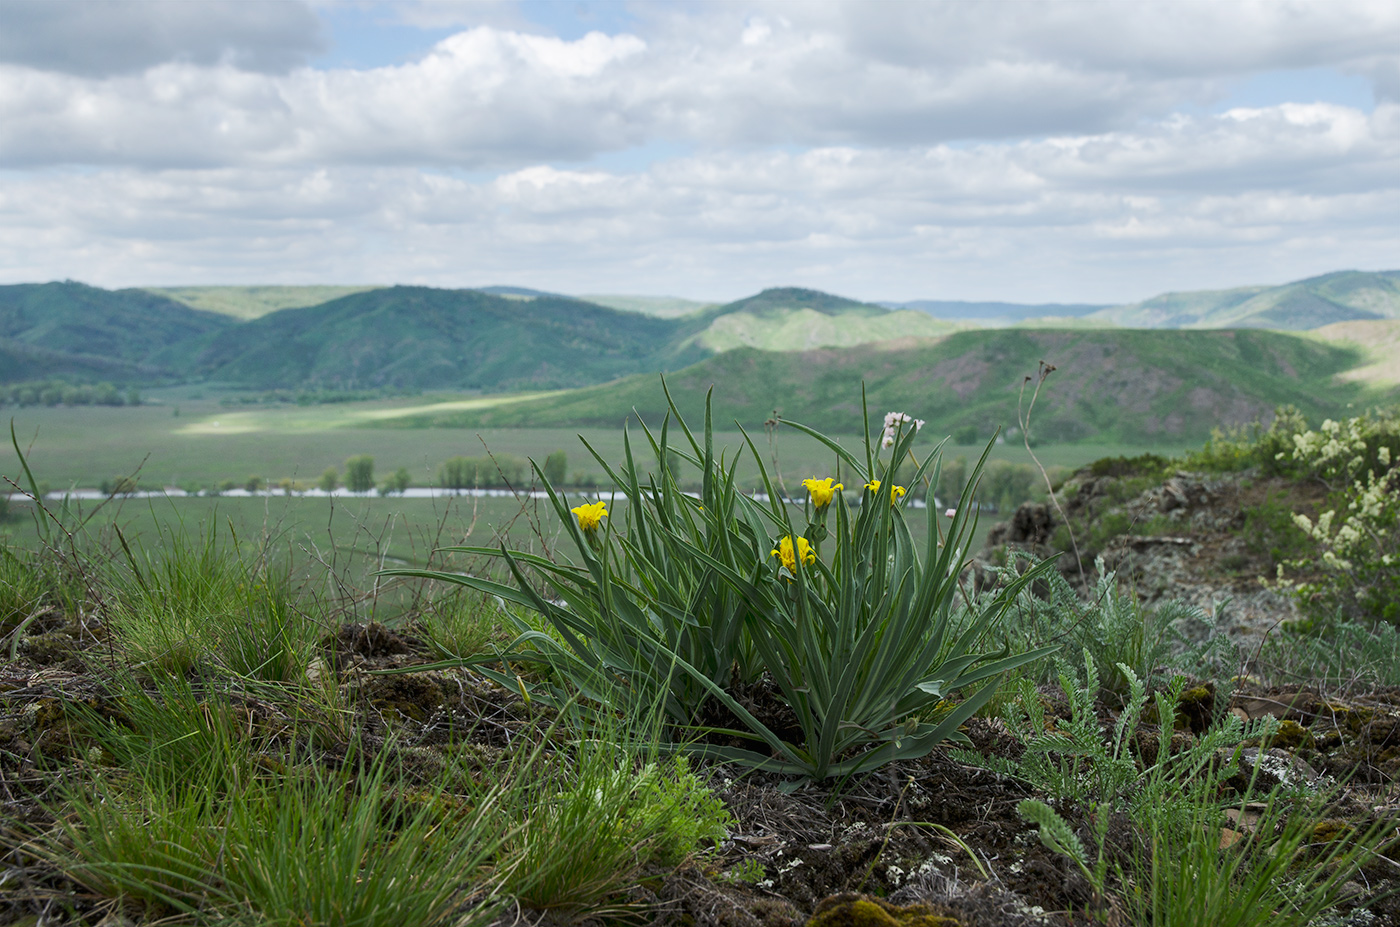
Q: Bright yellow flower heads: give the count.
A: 4